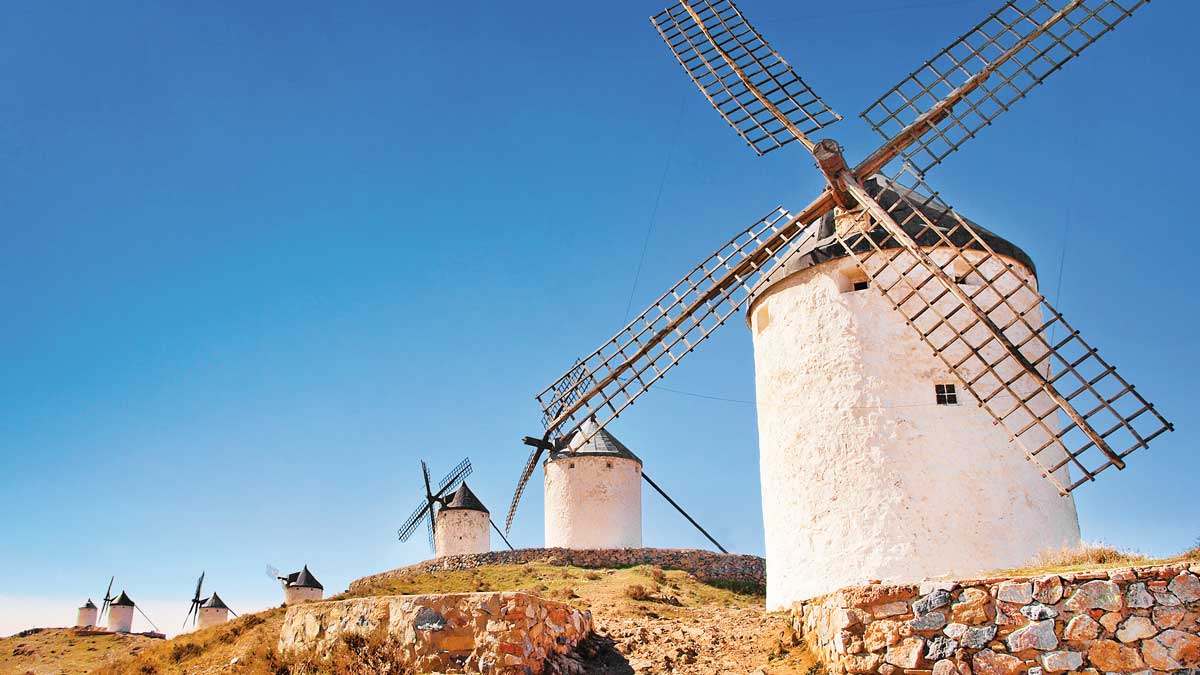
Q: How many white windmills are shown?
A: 7